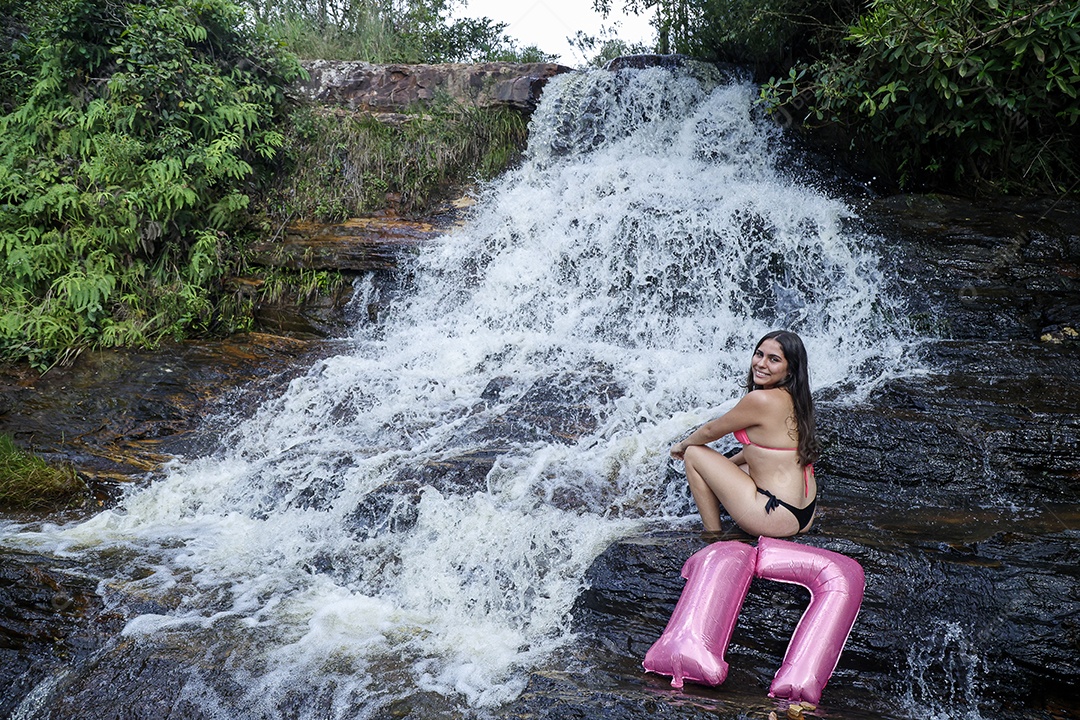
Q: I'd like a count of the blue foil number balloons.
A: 0